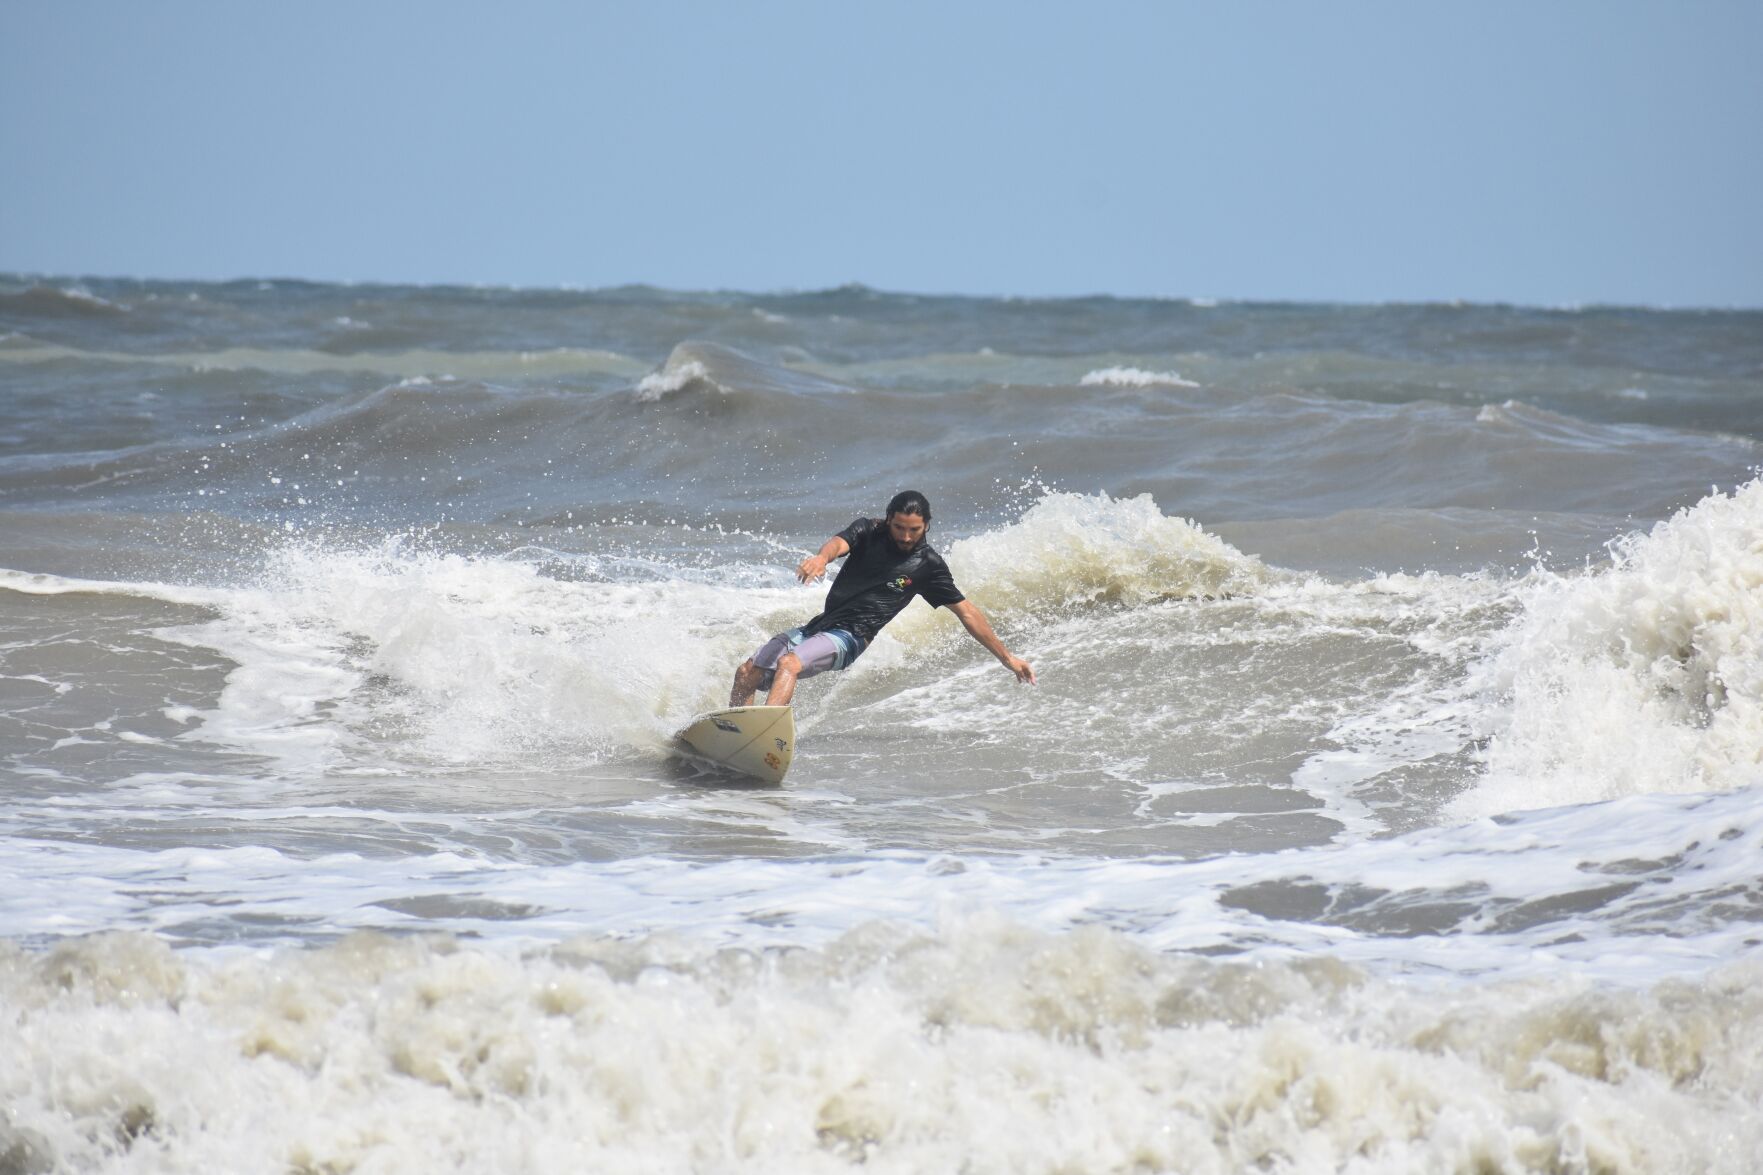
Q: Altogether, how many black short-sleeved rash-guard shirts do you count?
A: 1